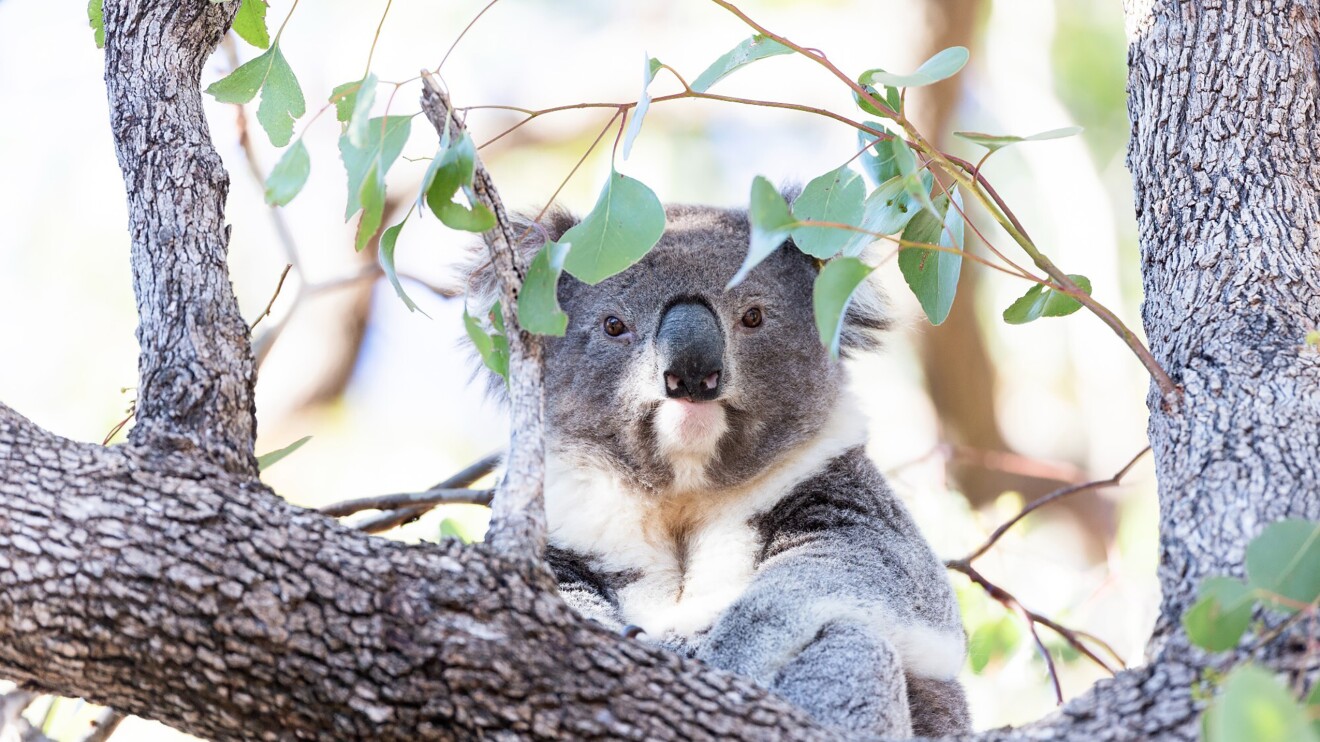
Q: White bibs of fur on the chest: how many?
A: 1